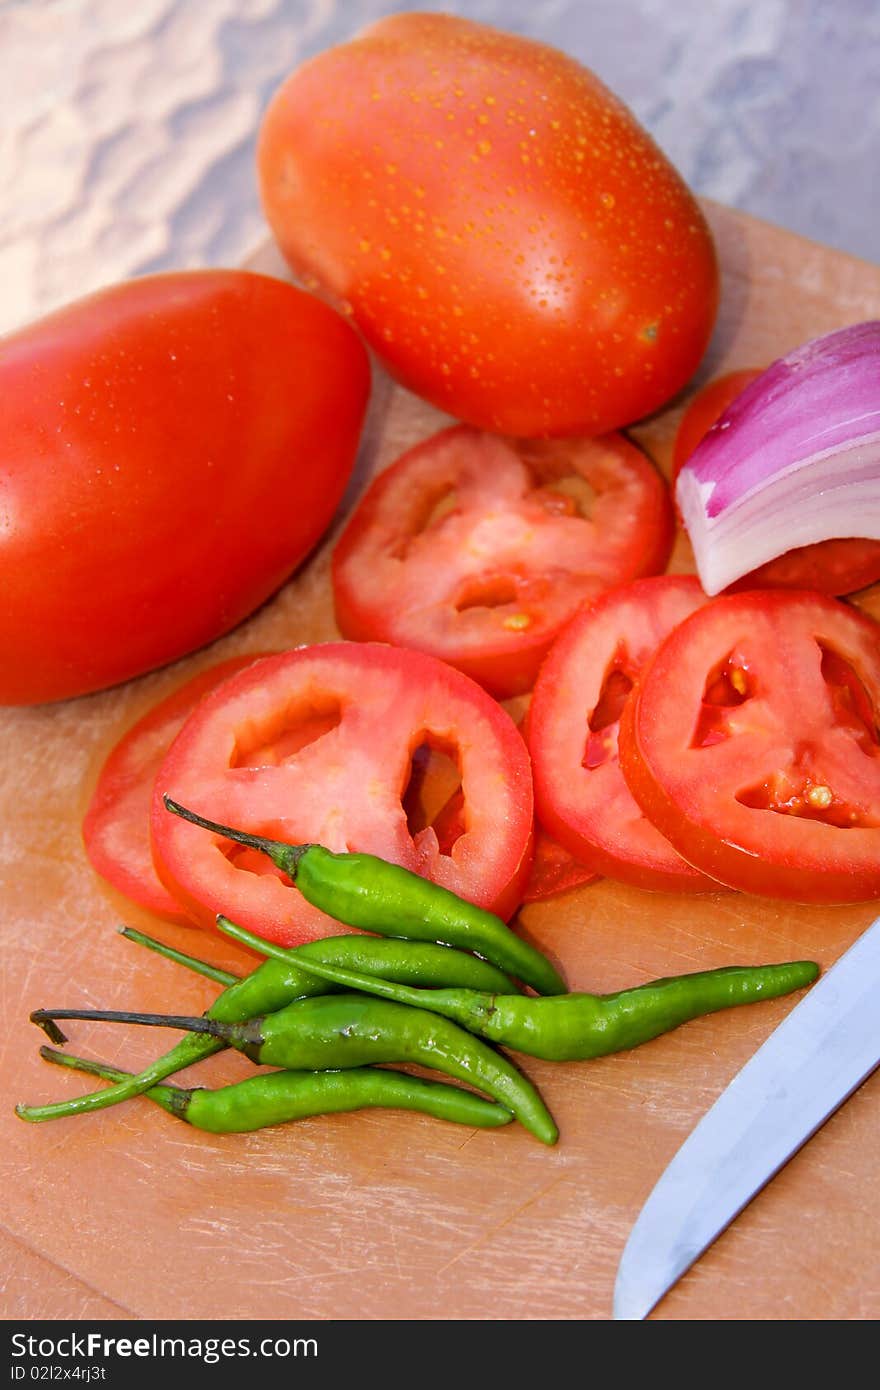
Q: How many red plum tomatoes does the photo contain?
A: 2